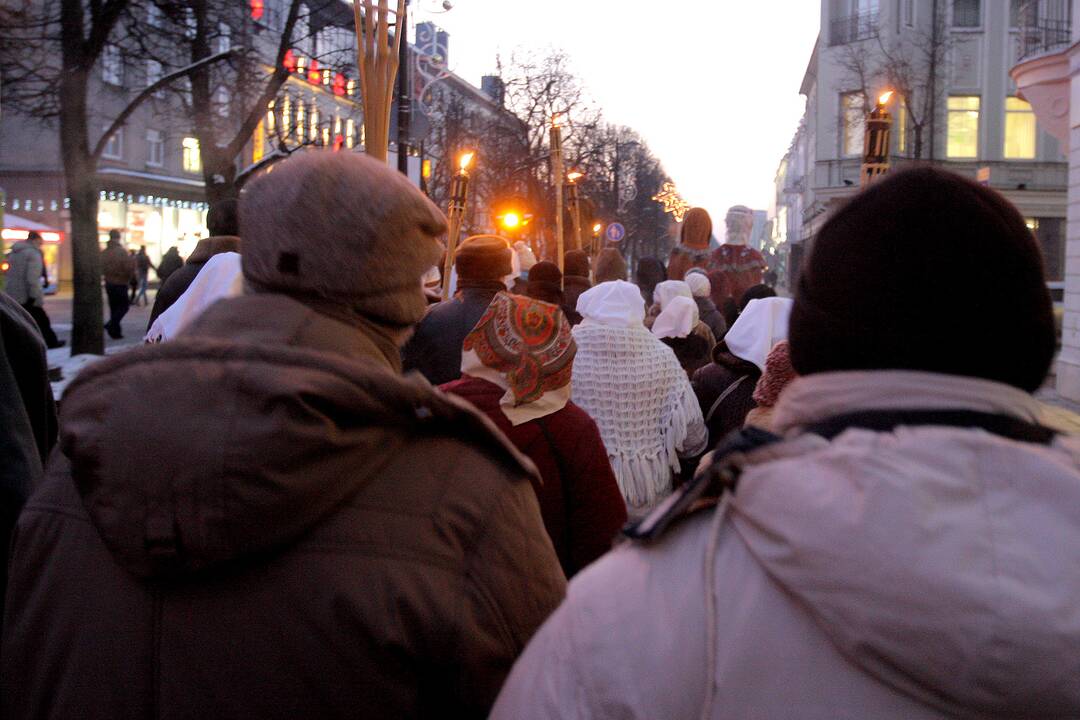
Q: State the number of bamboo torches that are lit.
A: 5